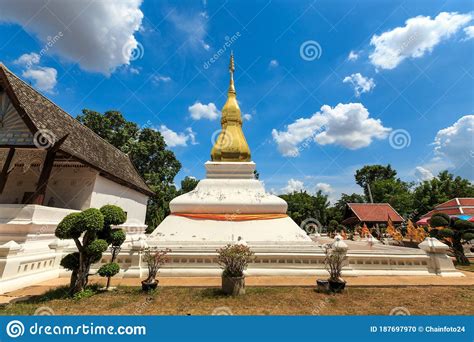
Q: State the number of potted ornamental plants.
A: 3